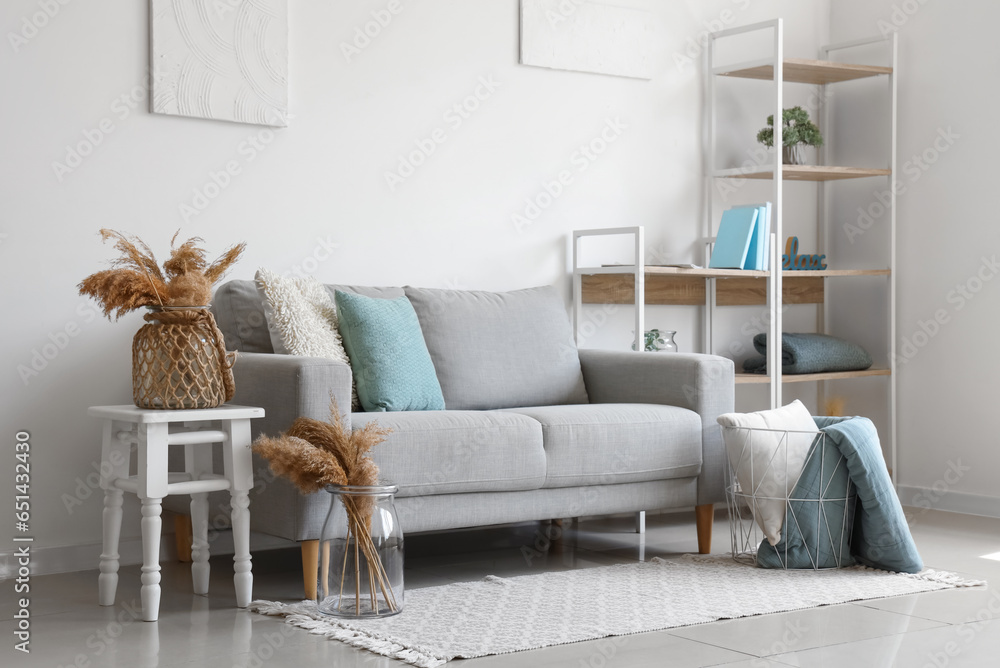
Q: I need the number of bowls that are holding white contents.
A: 0